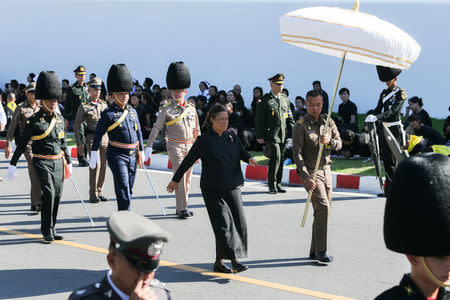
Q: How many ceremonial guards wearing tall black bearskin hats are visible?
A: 5